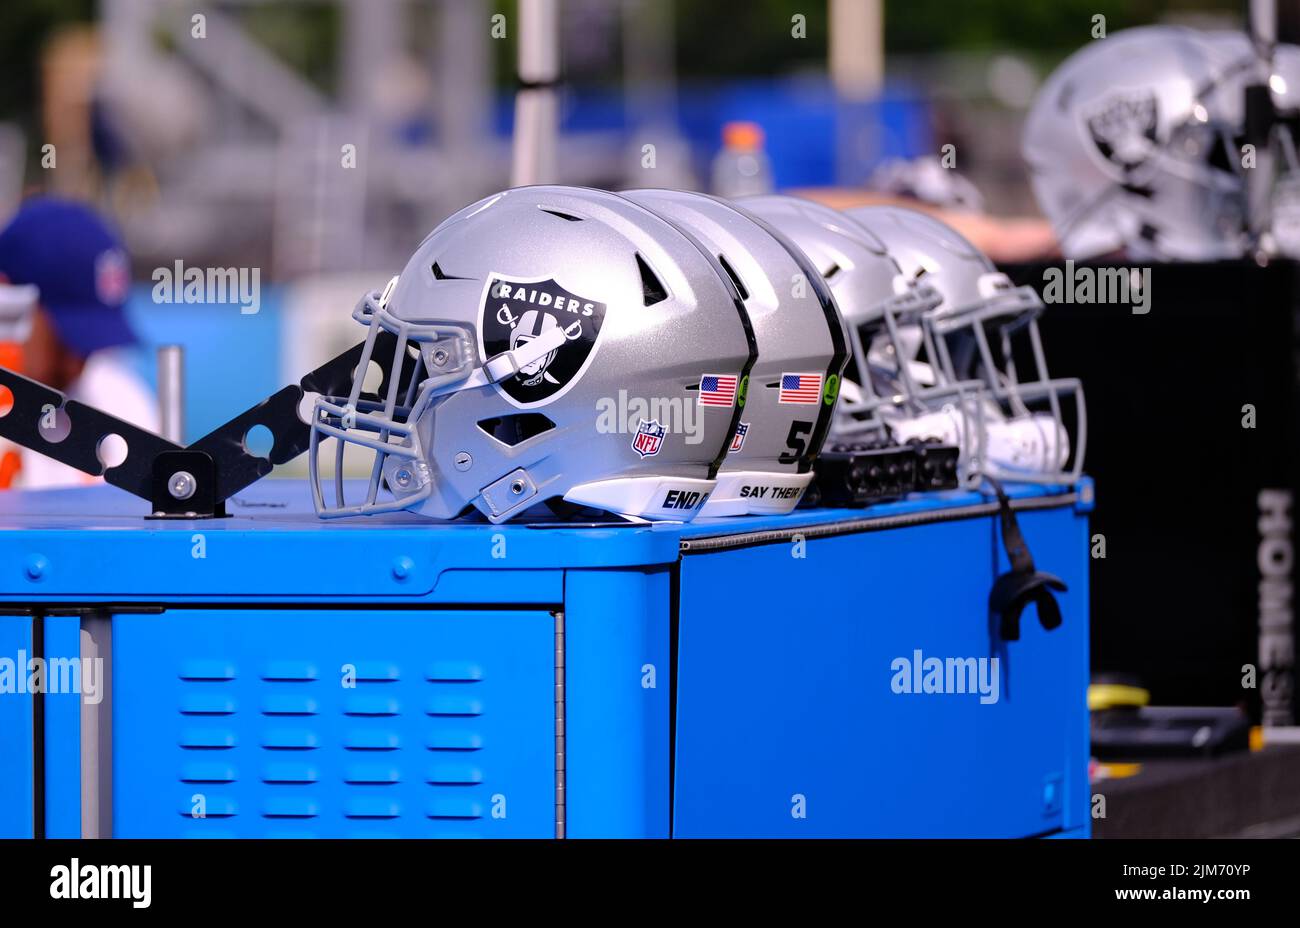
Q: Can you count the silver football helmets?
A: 6